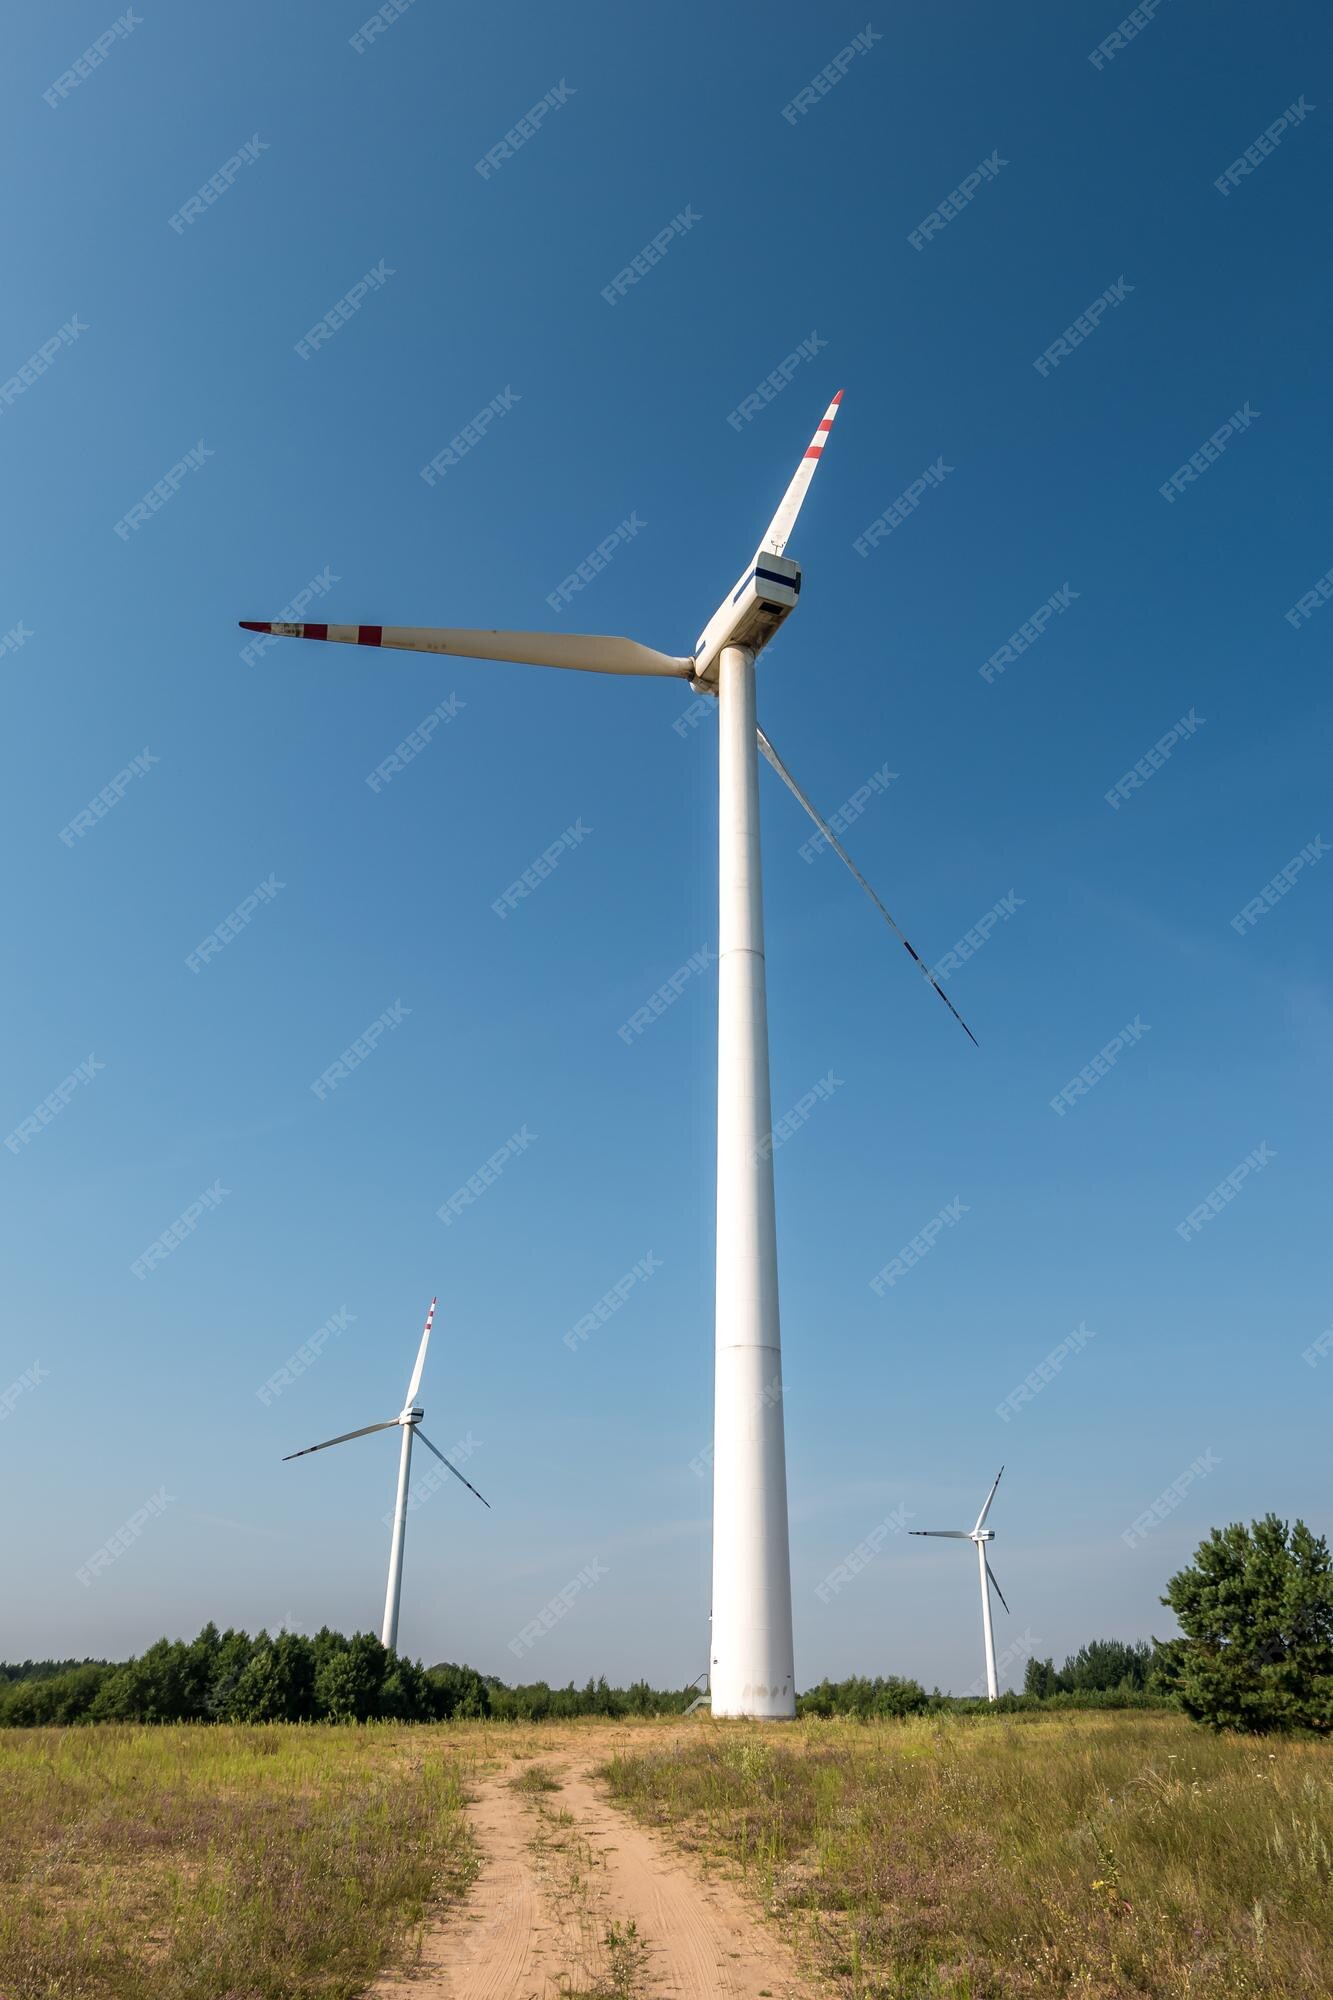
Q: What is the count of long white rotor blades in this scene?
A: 9